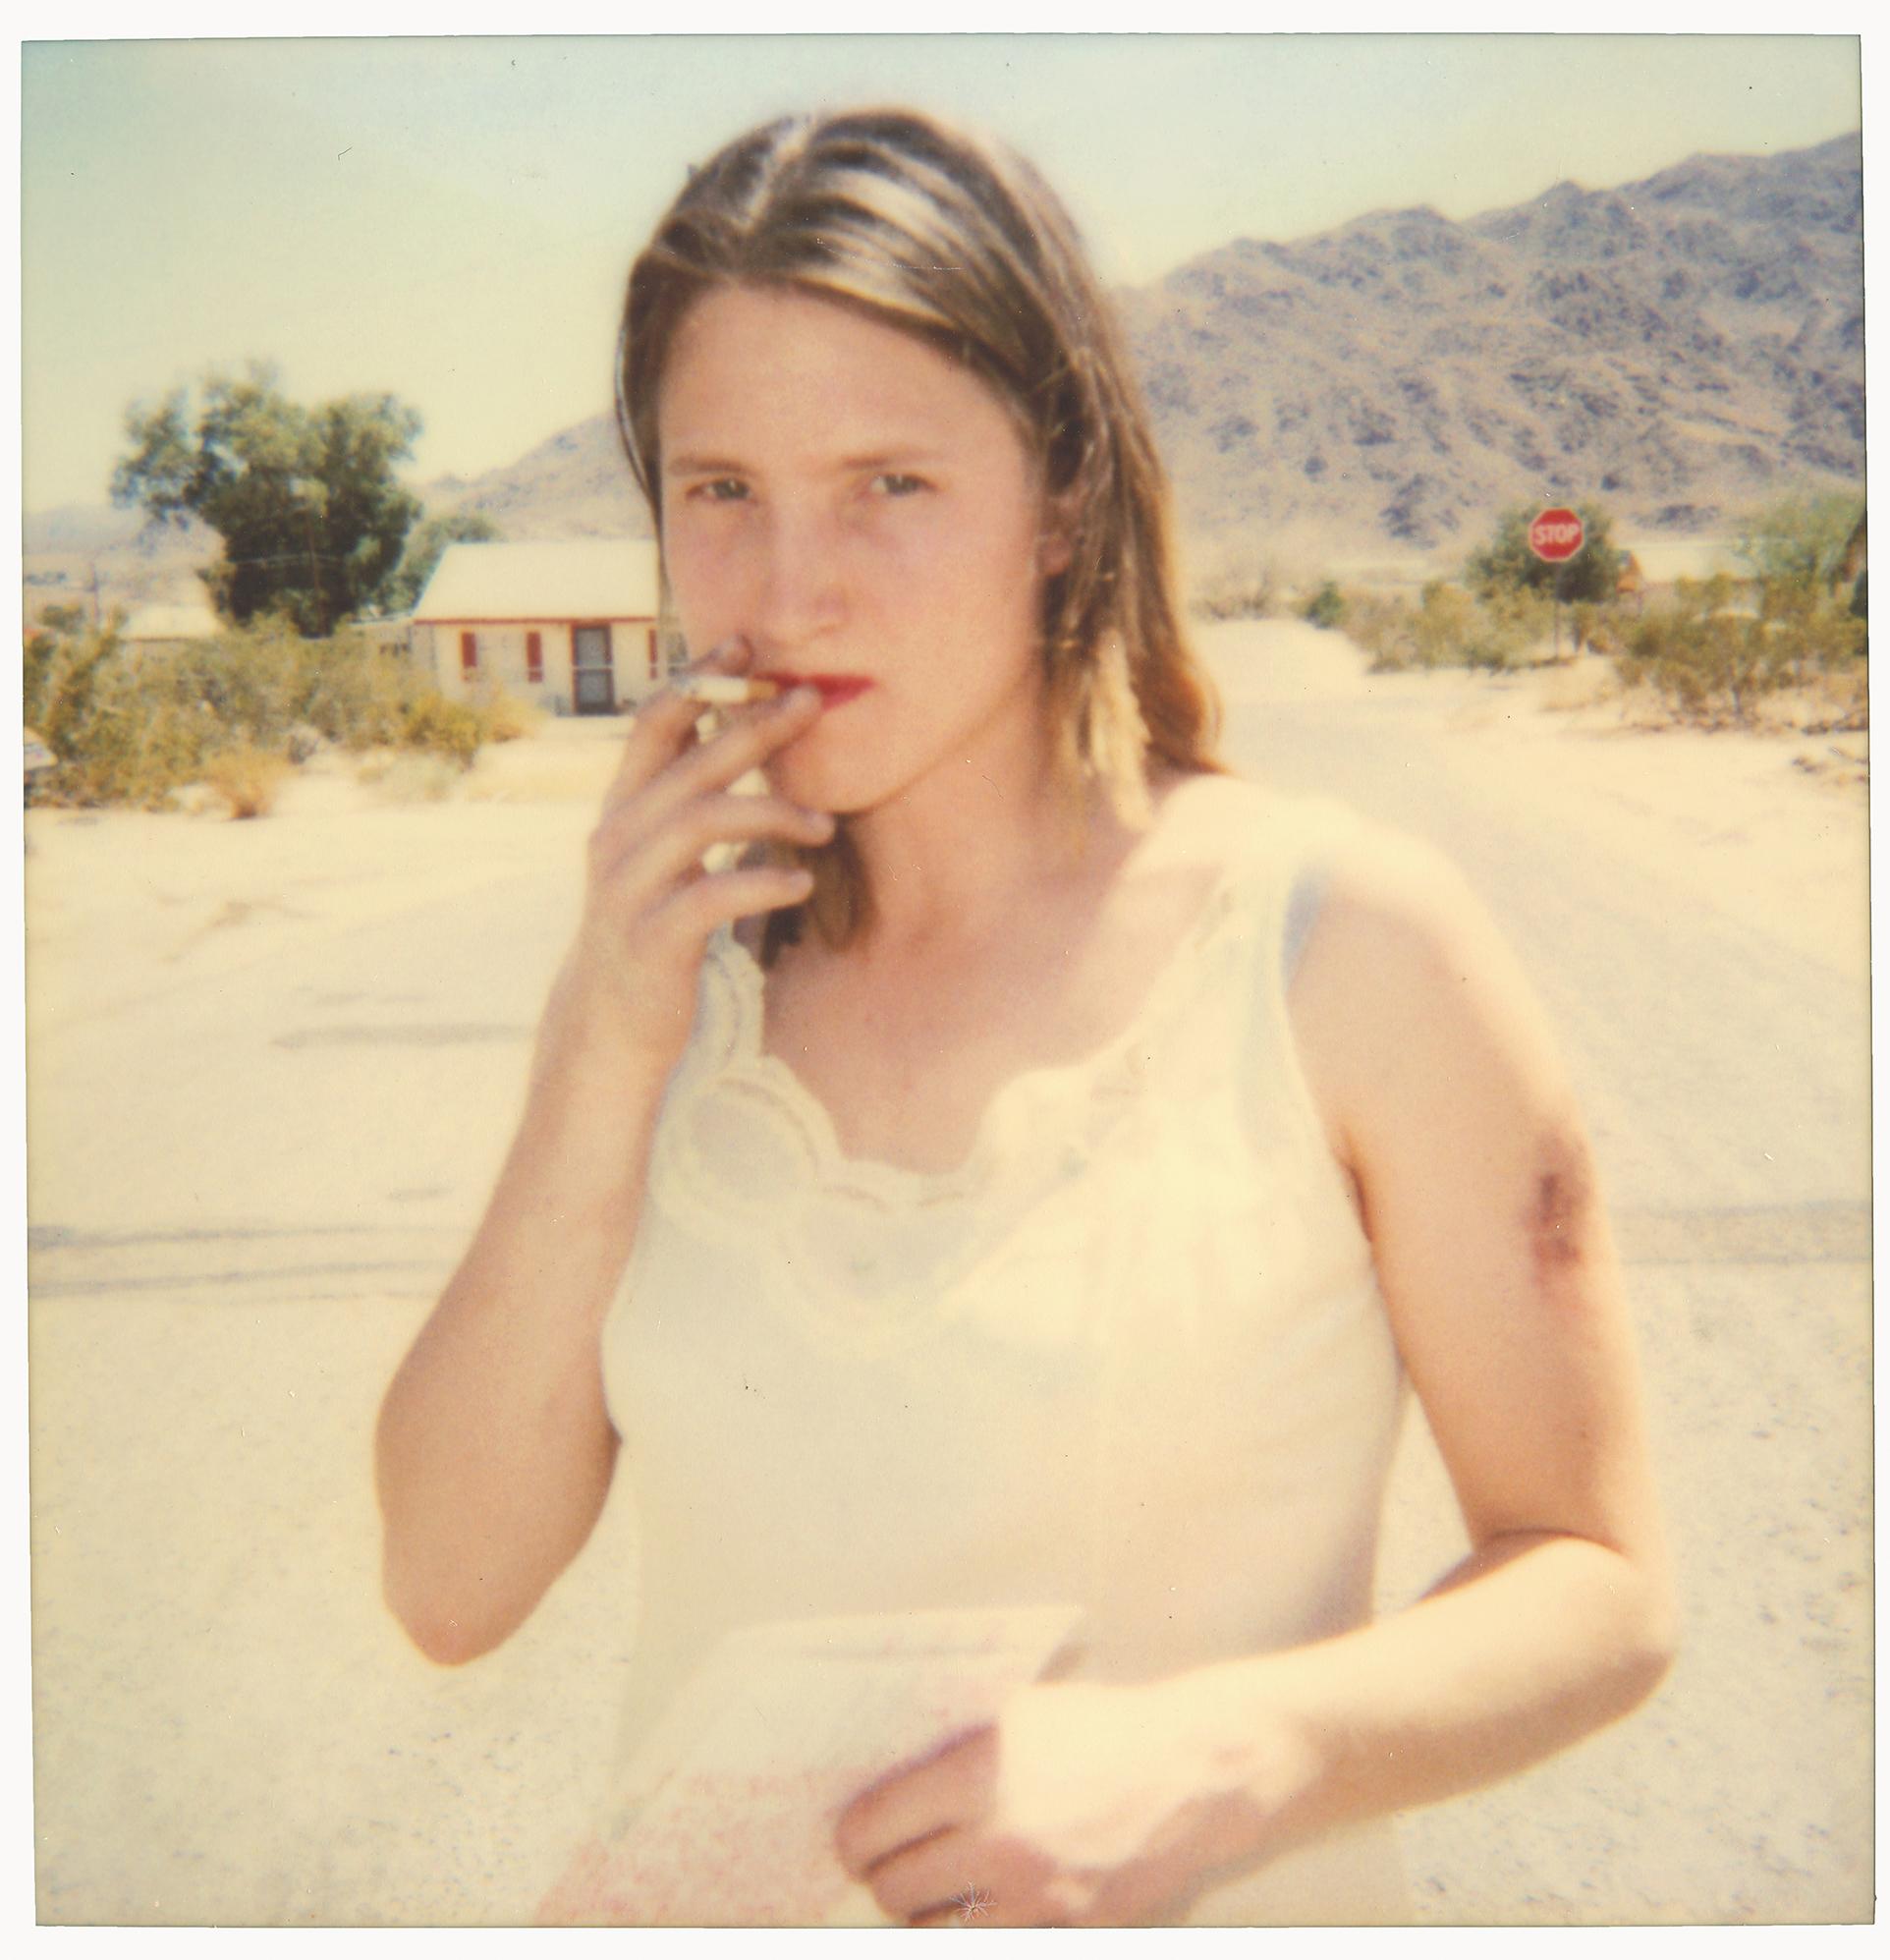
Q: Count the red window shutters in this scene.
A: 3